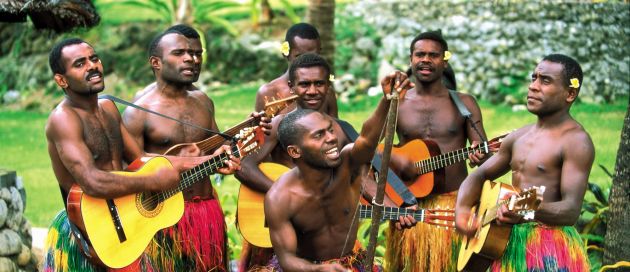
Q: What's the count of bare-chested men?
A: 7